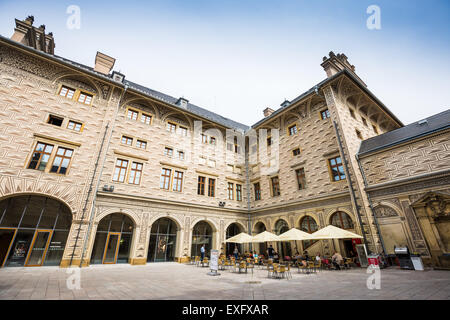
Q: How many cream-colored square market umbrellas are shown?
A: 4